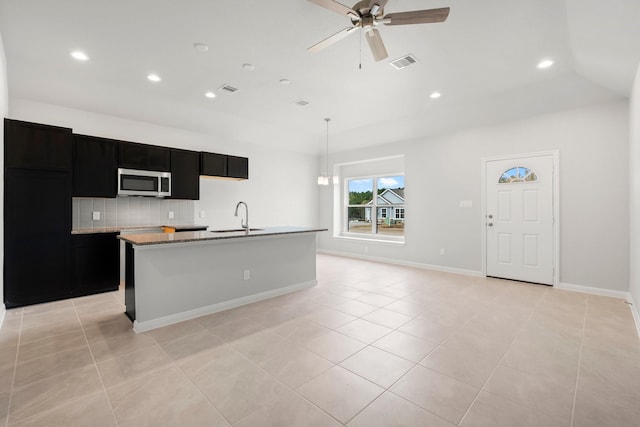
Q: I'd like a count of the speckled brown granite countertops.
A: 2